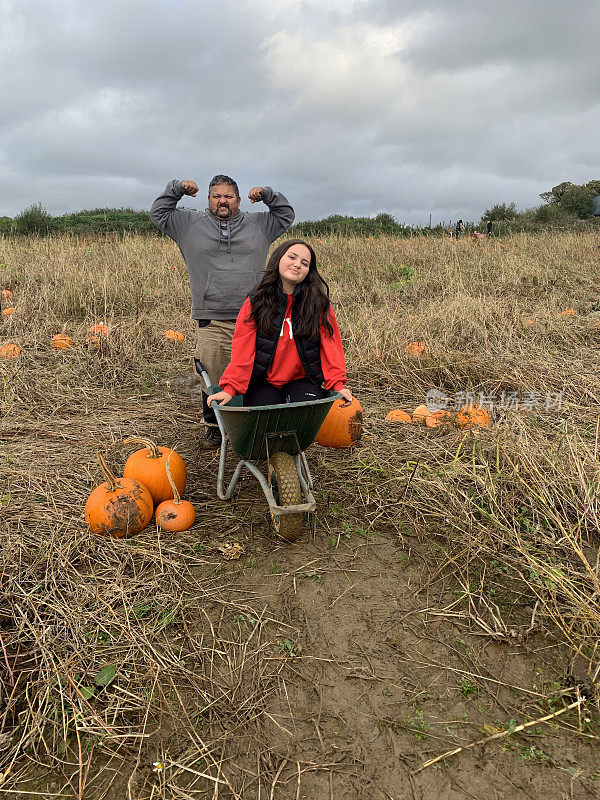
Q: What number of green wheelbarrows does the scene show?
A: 1